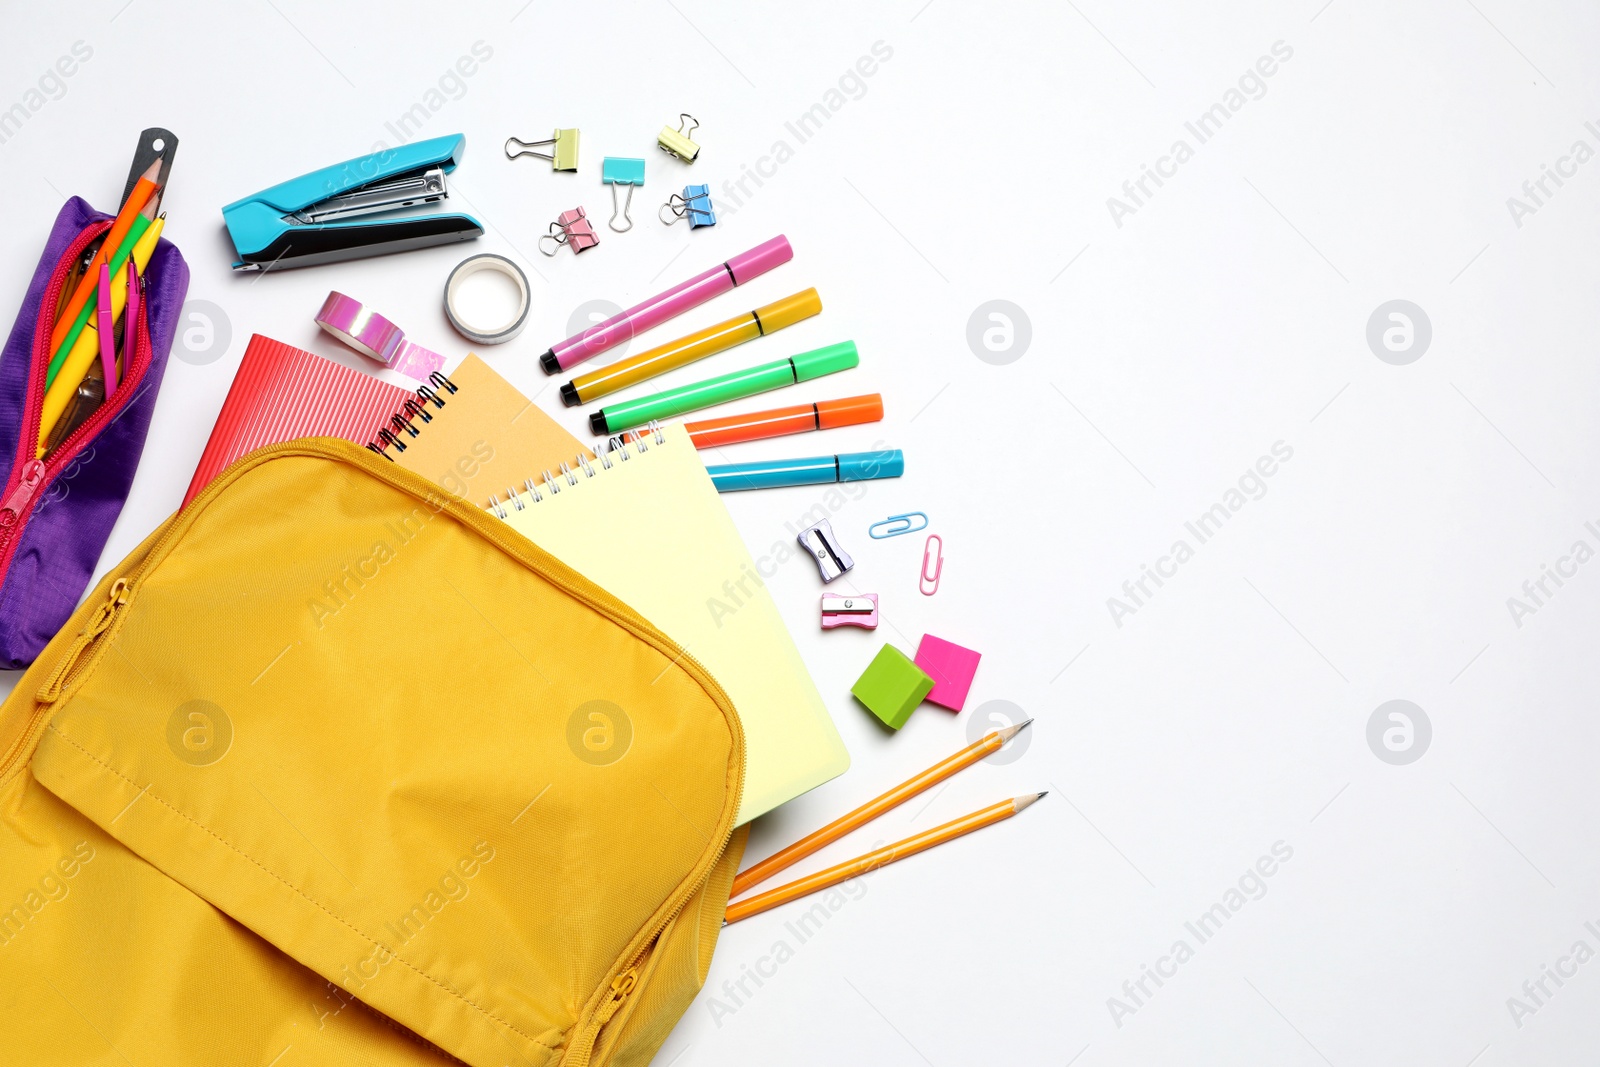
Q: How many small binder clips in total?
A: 5